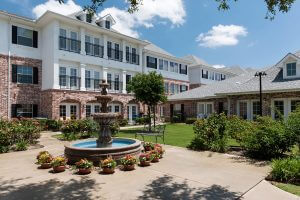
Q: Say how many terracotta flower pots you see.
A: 9